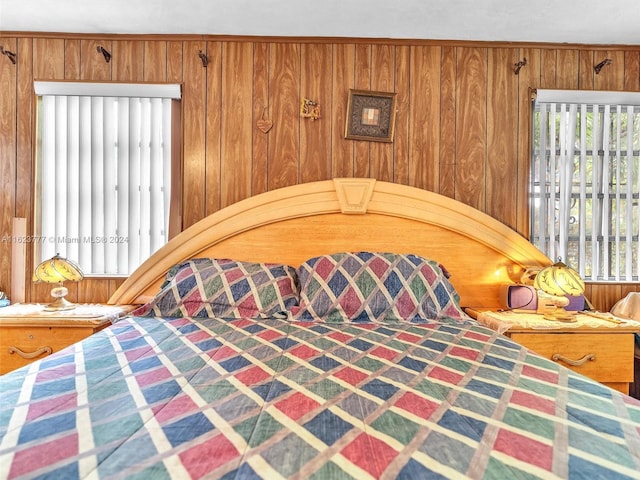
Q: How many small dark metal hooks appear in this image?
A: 5